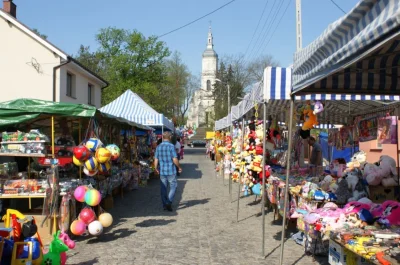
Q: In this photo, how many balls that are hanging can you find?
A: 14